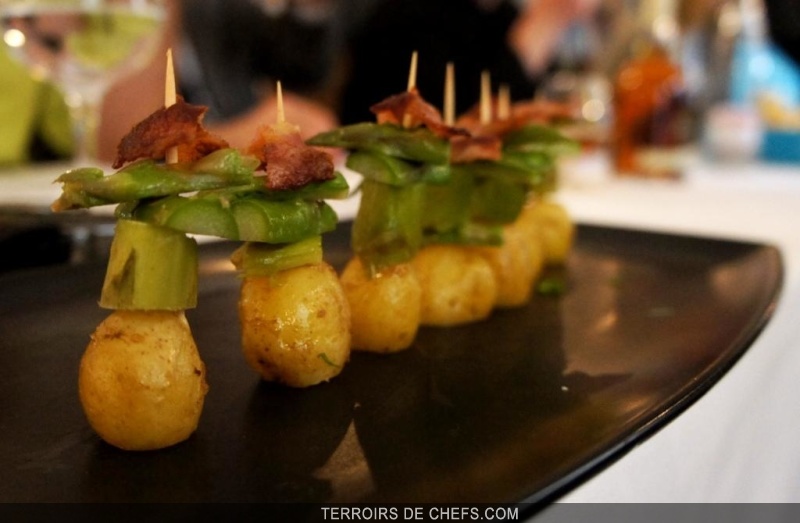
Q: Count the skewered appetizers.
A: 6